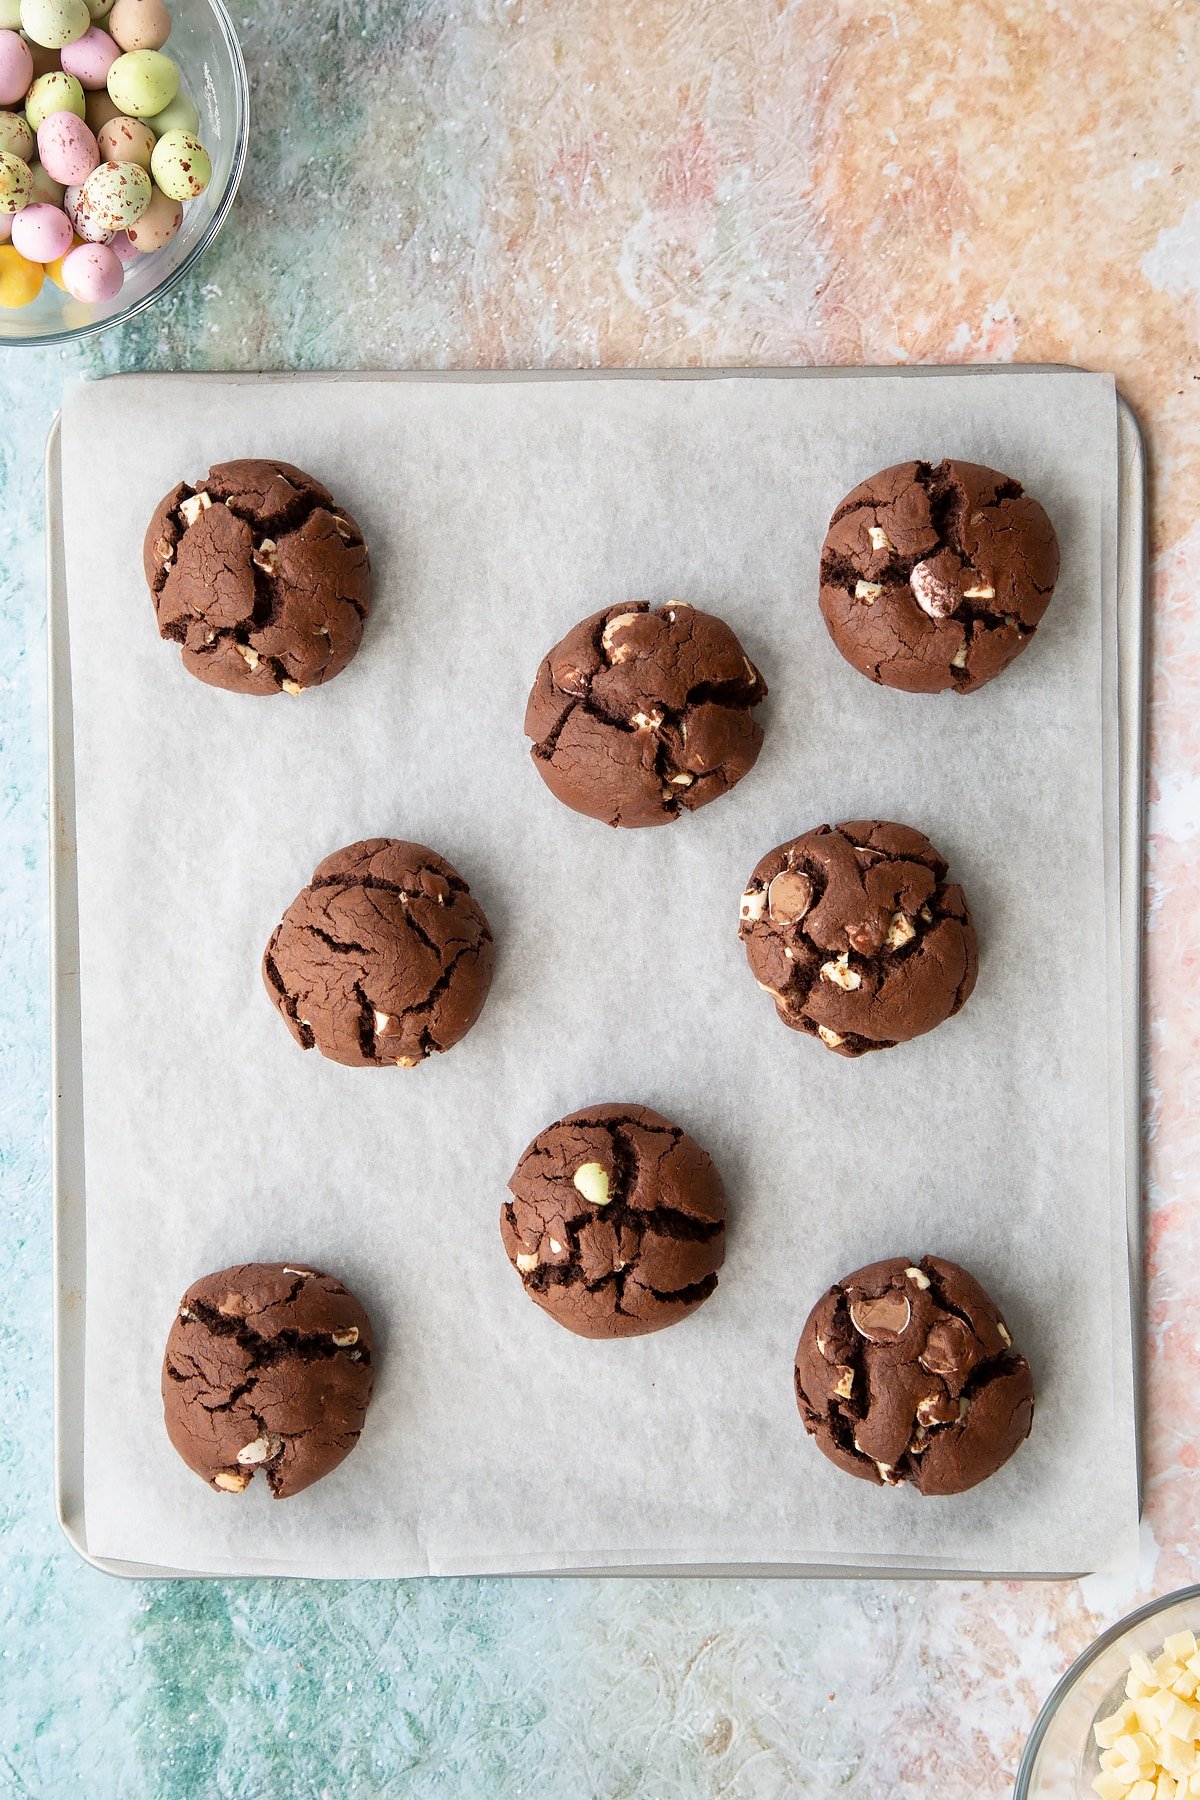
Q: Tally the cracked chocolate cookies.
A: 8